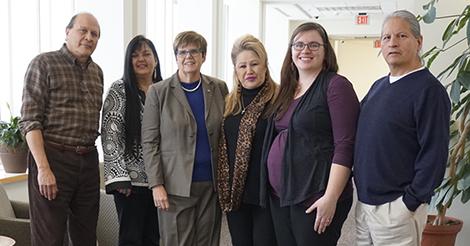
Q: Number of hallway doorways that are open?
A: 1